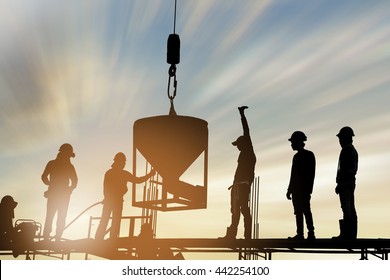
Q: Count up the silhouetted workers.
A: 6